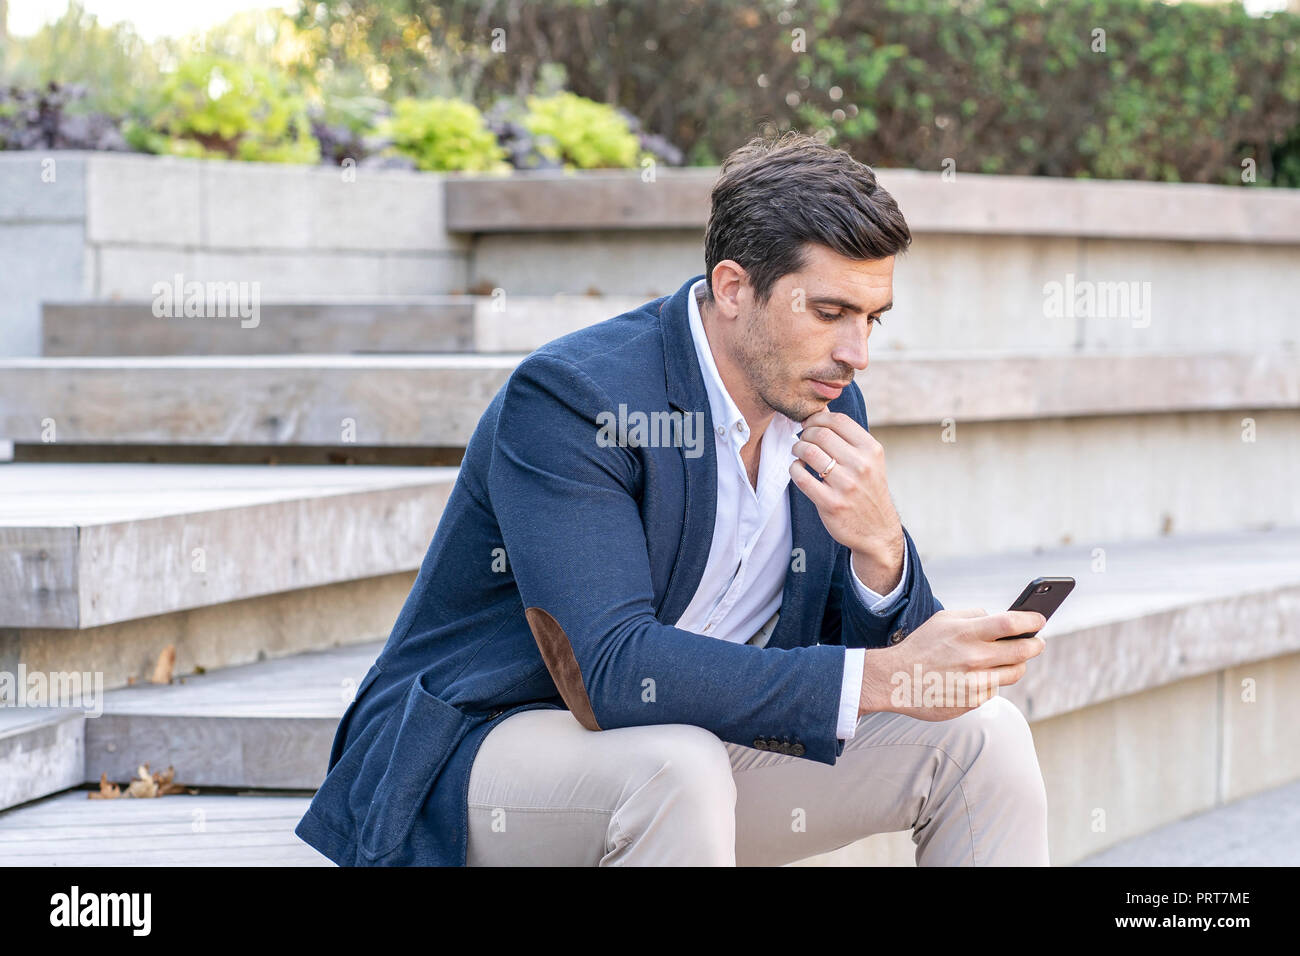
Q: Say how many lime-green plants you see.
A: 3